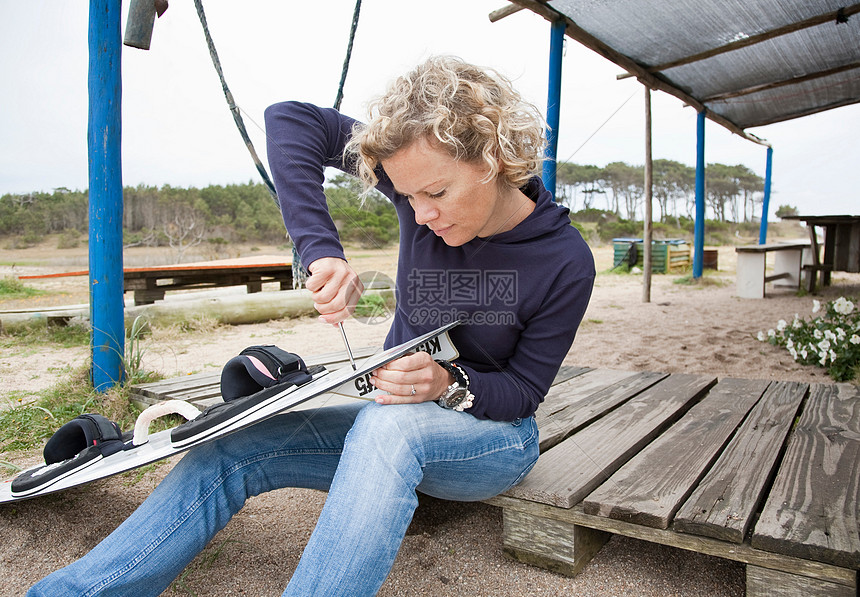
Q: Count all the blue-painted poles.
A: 4